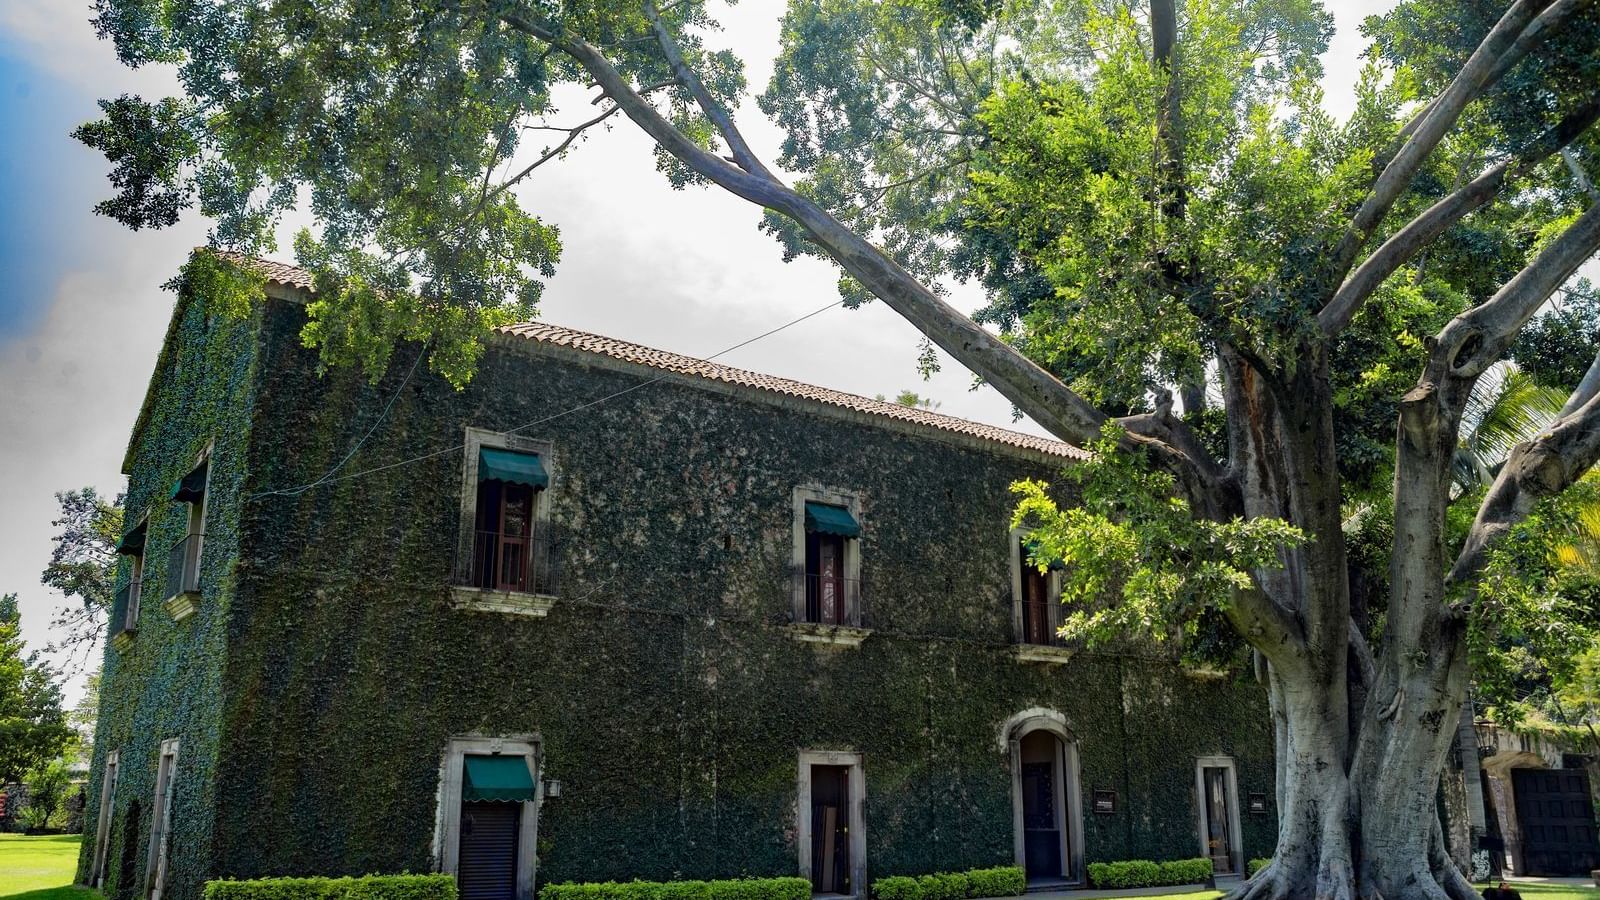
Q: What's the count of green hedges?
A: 5